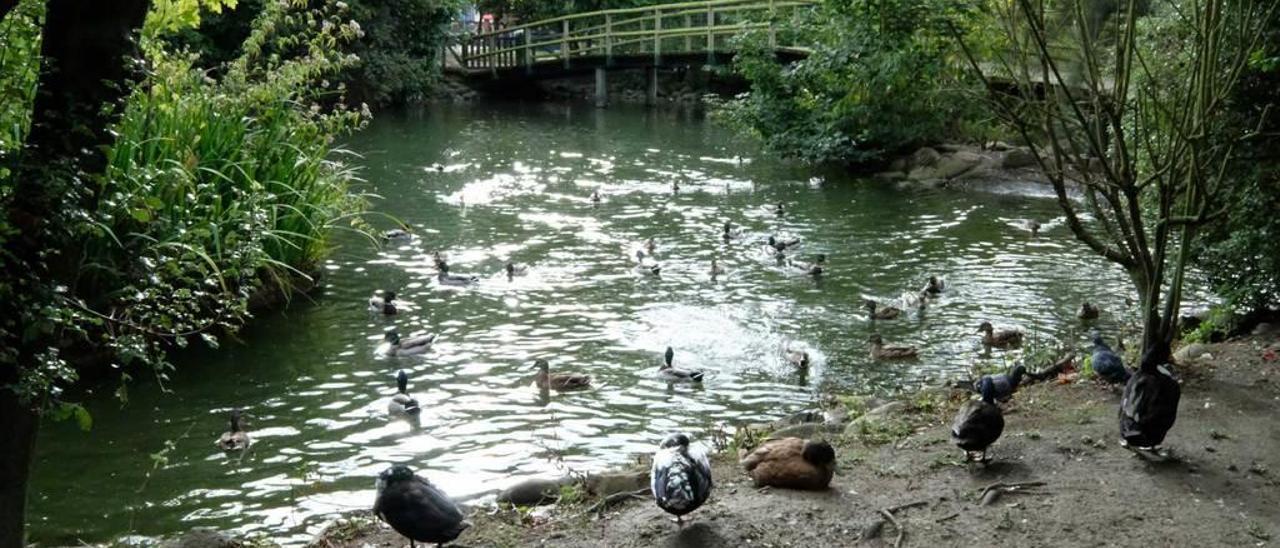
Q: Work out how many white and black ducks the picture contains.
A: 1